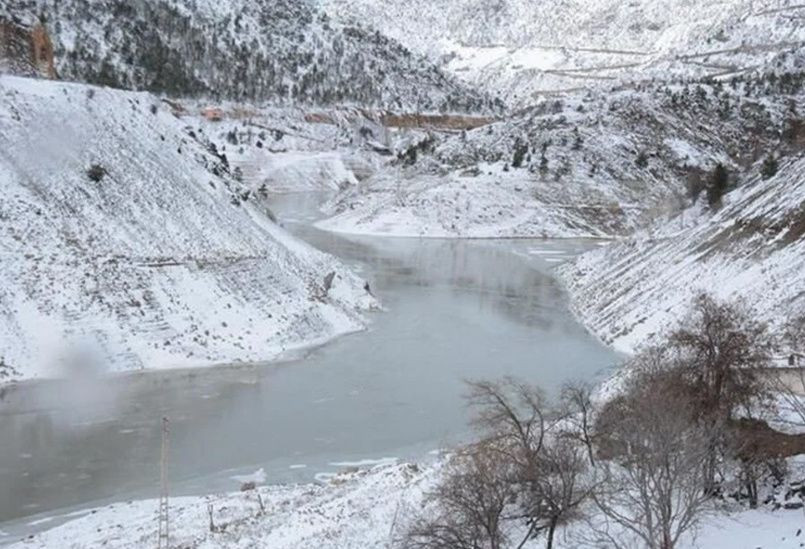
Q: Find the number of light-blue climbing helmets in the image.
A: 0